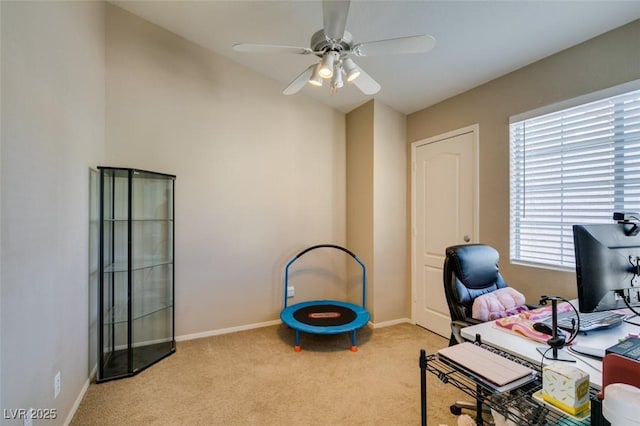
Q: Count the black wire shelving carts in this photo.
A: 1